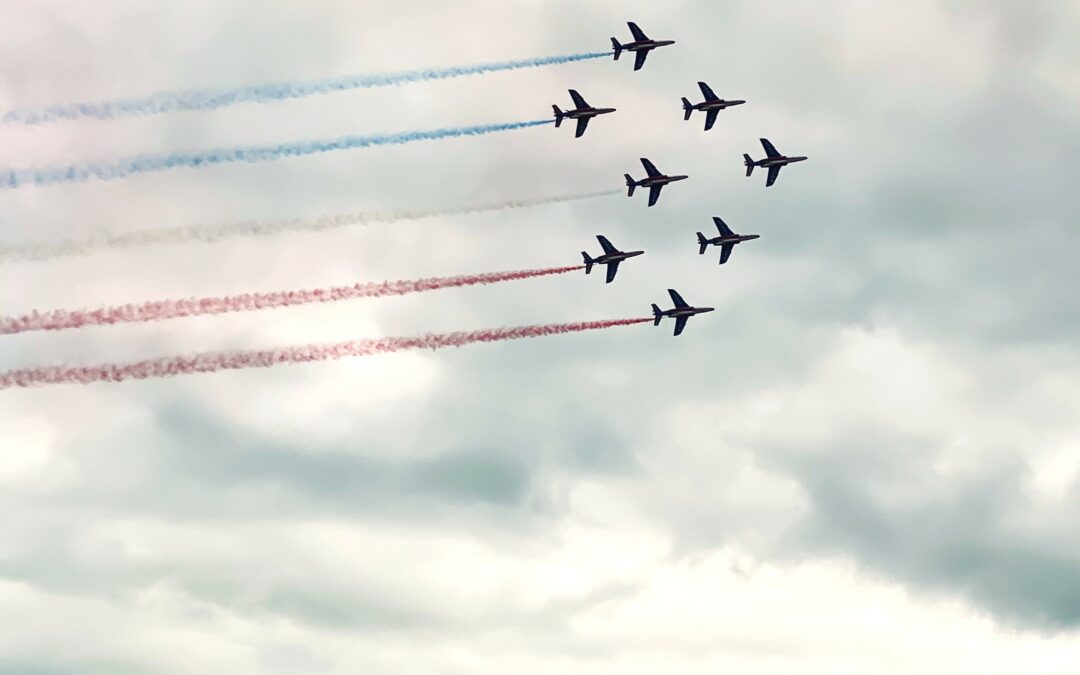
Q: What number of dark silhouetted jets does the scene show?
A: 8